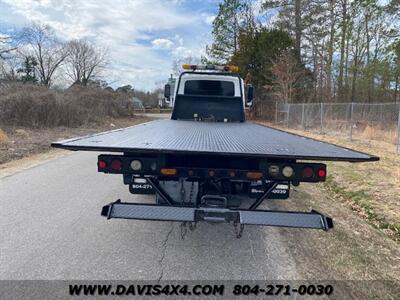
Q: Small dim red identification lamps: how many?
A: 3